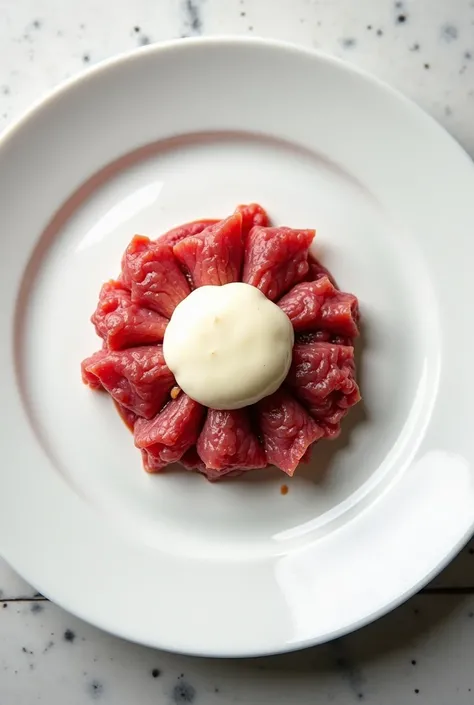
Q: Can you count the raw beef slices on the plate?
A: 10